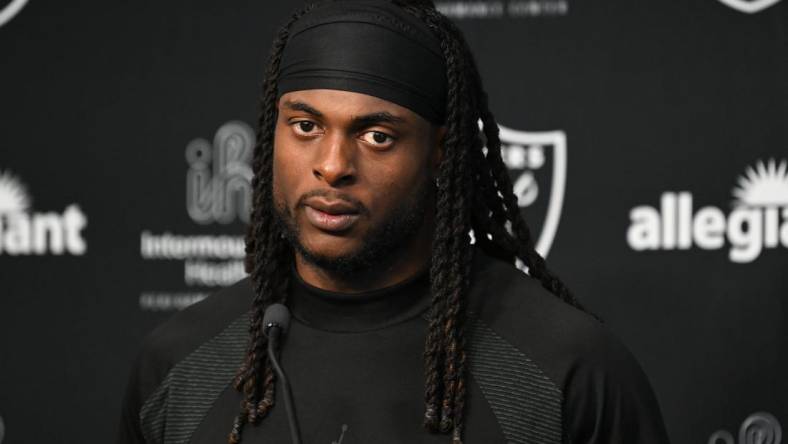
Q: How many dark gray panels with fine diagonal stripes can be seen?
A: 2